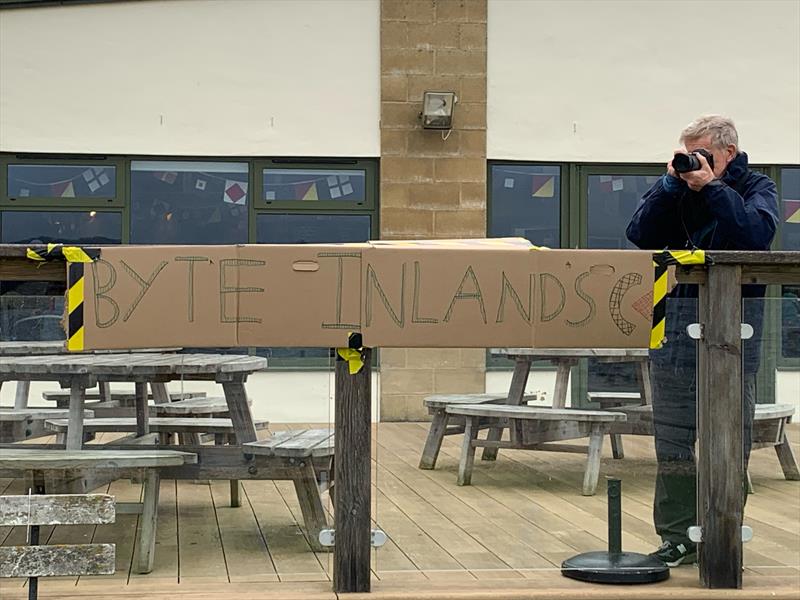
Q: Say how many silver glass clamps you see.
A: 6